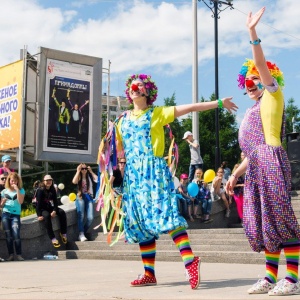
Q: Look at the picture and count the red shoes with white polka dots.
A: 2